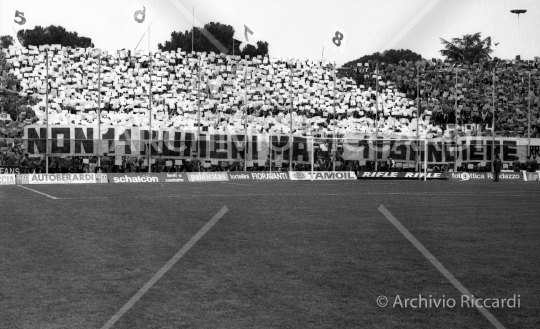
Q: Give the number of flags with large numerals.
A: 4